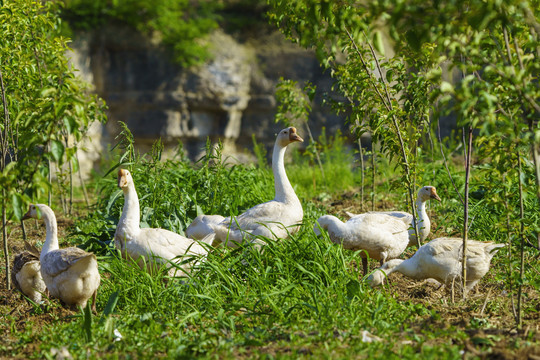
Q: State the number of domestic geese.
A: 8